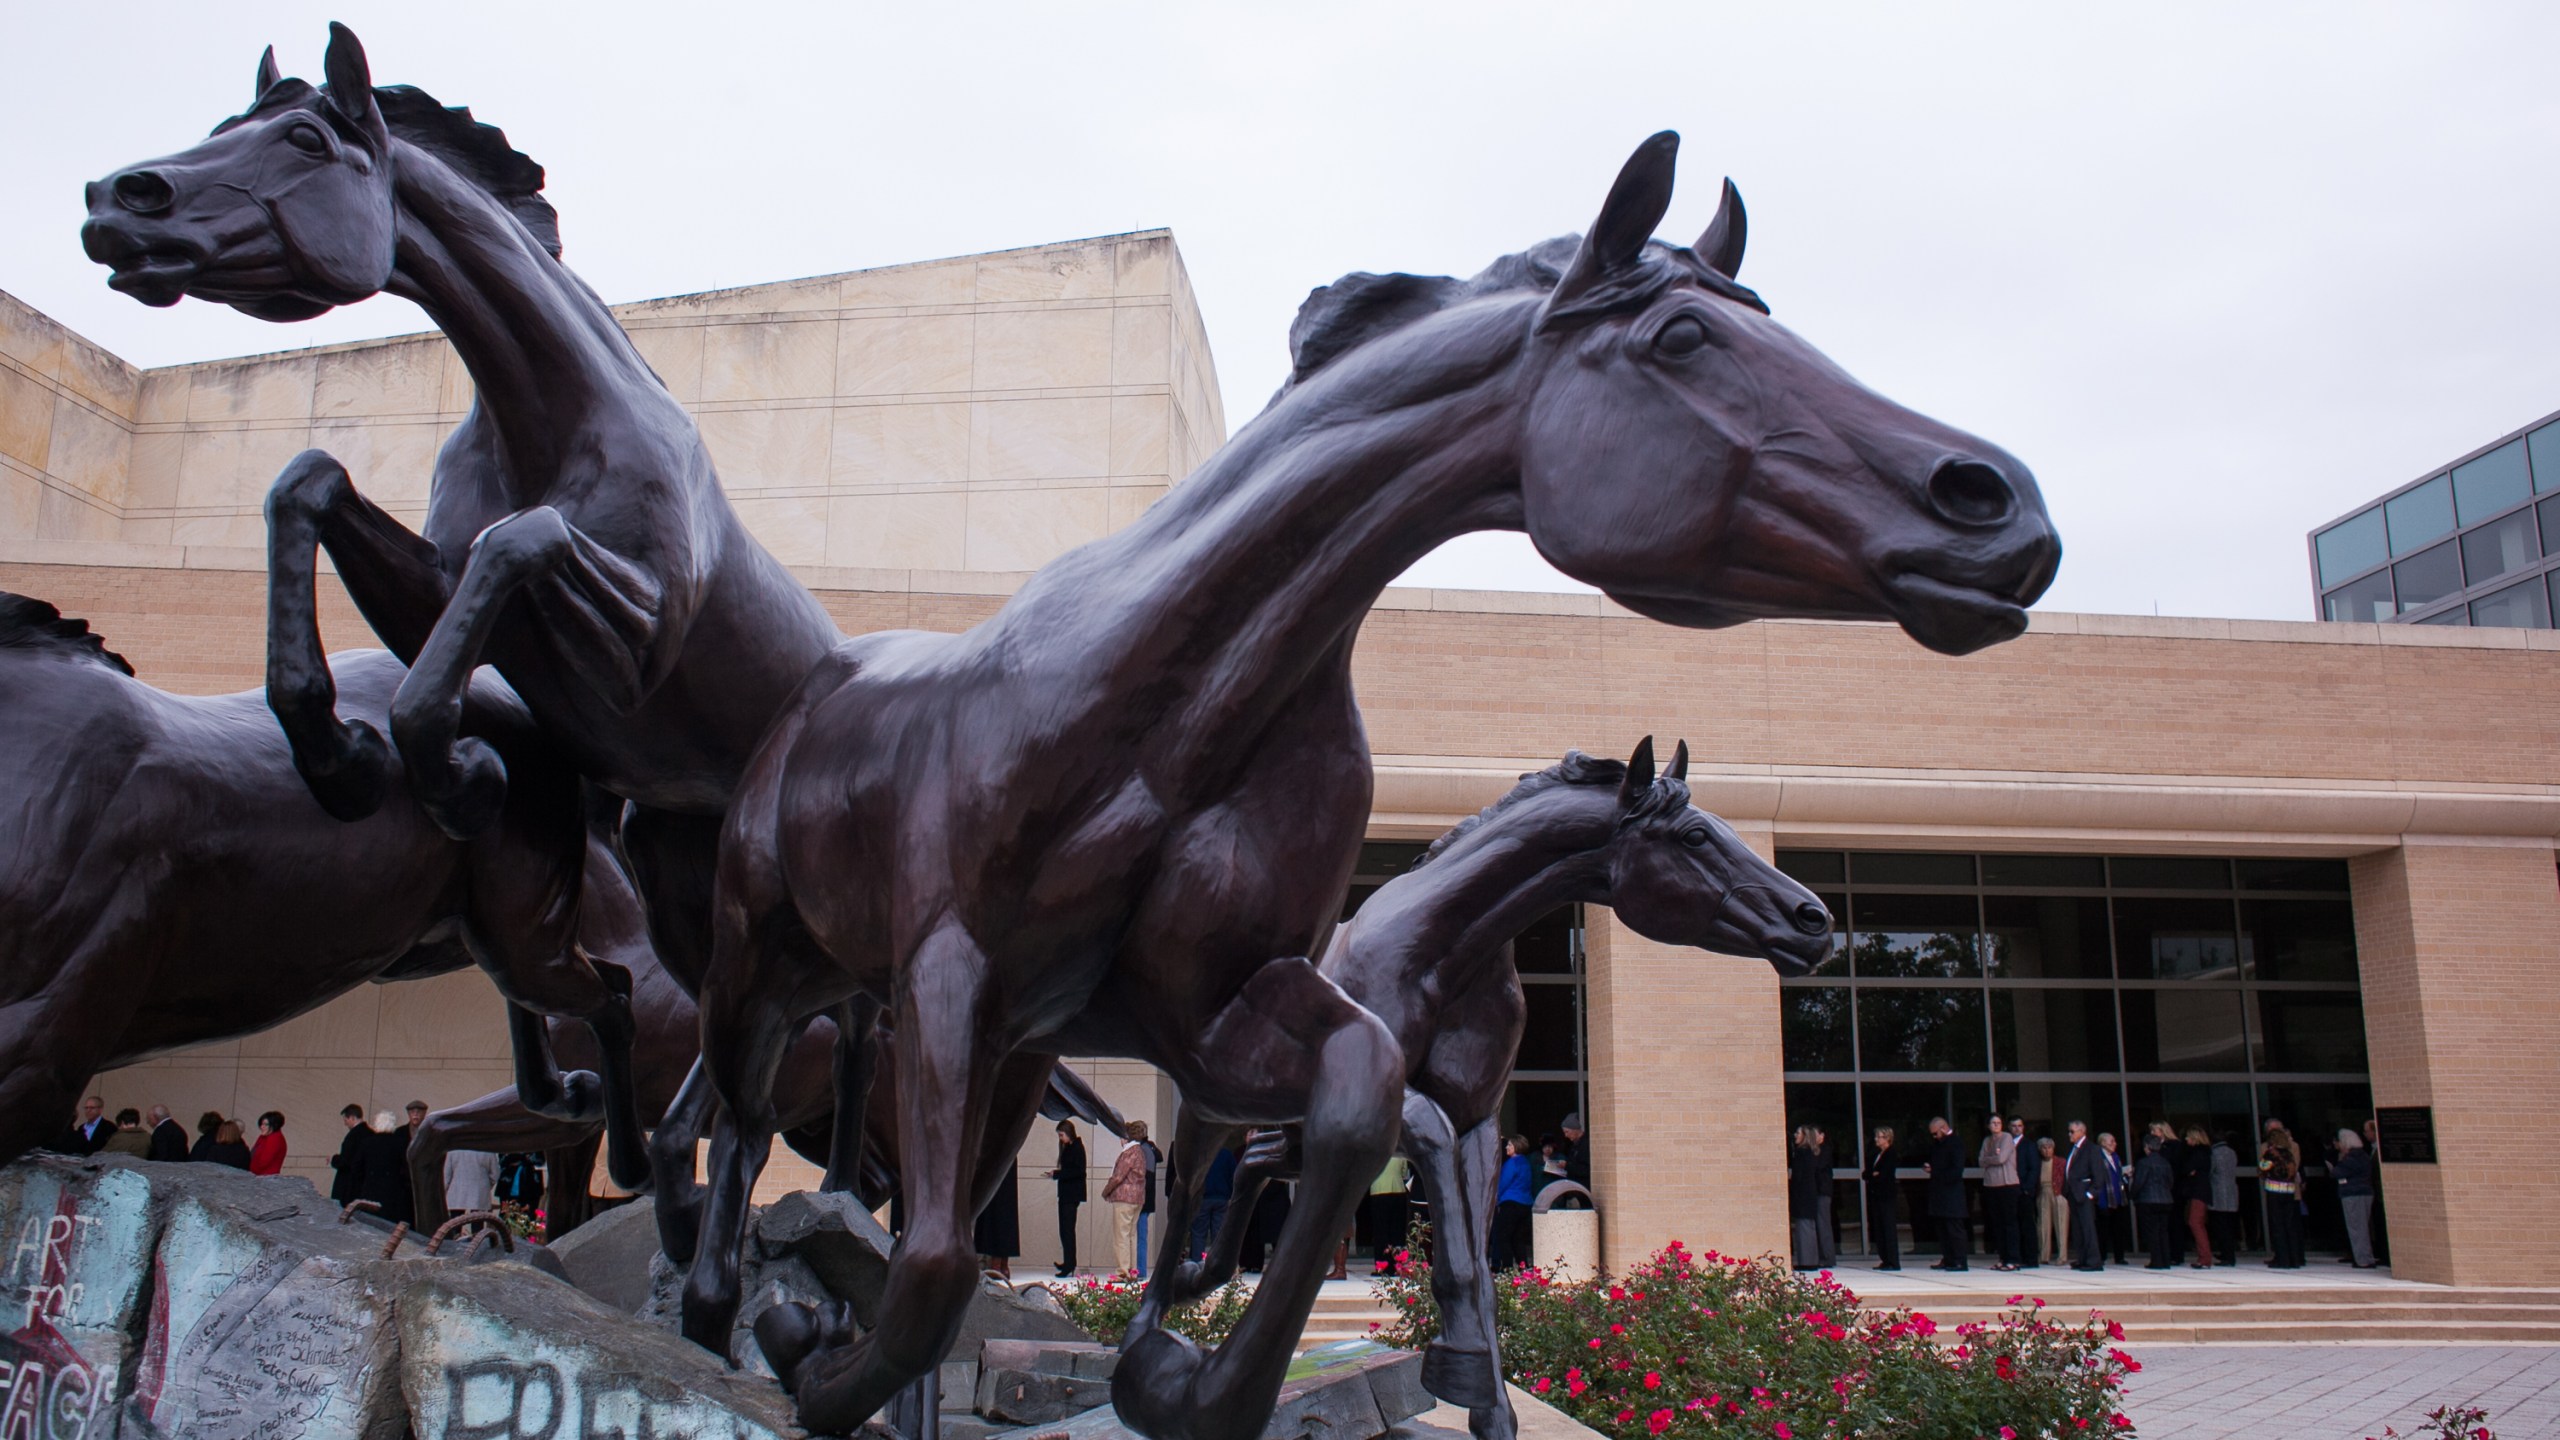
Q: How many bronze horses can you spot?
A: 5